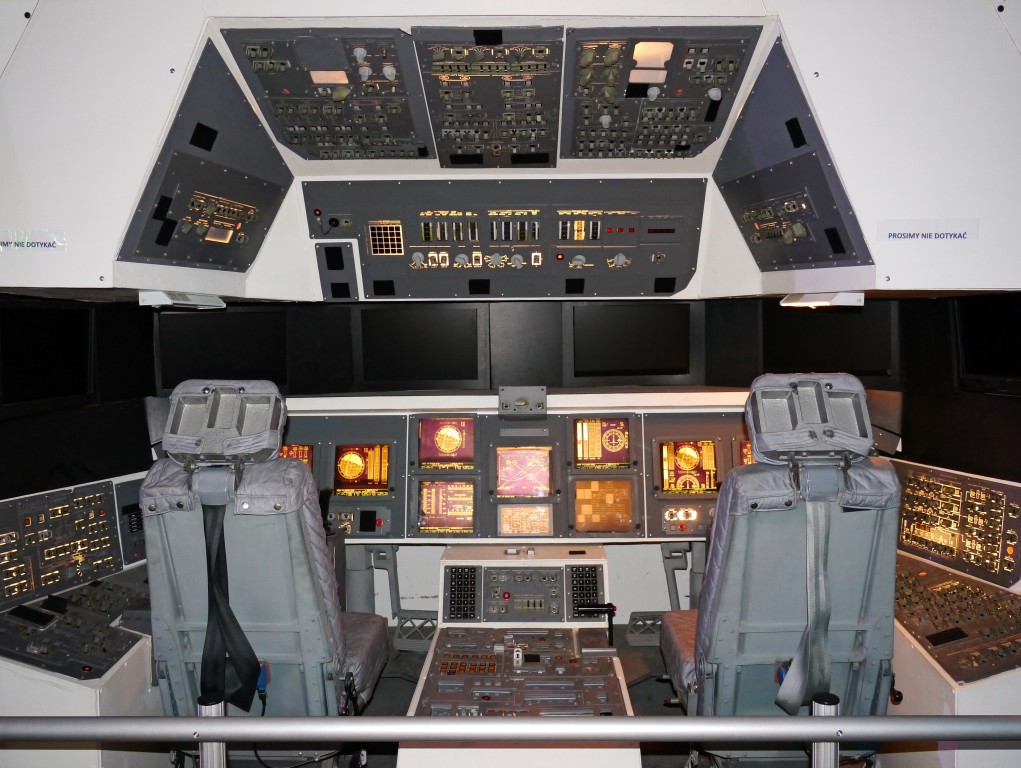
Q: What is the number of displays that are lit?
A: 10